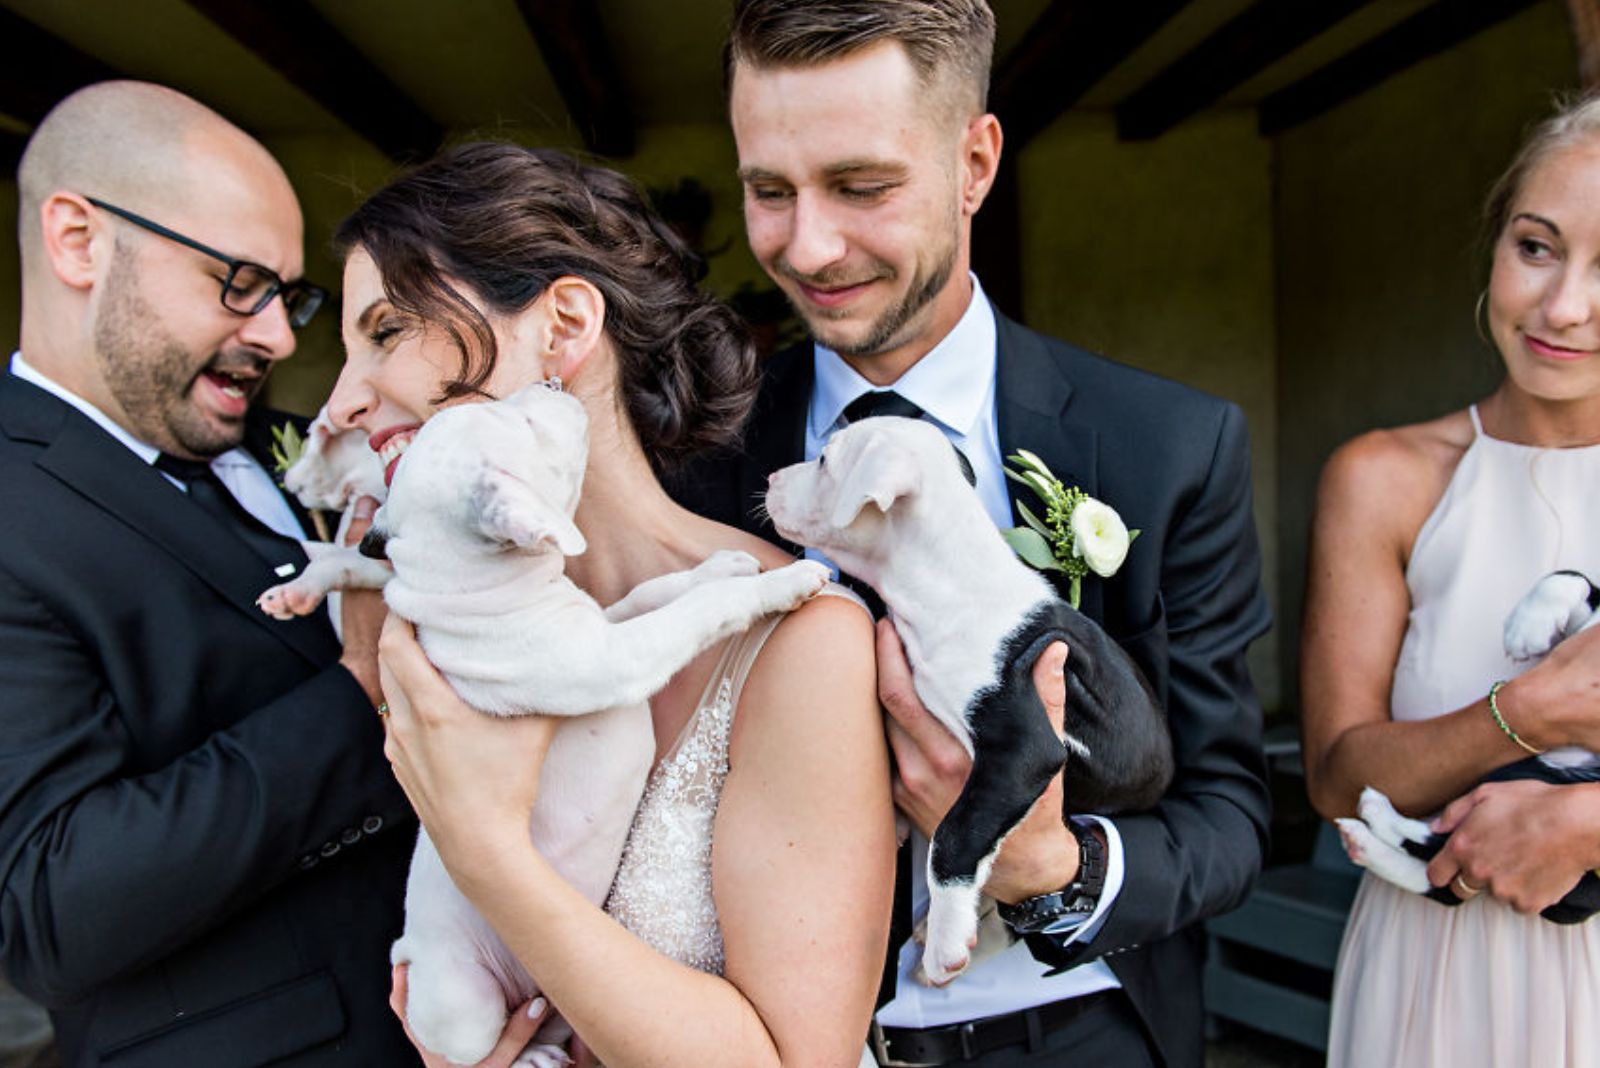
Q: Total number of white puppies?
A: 2